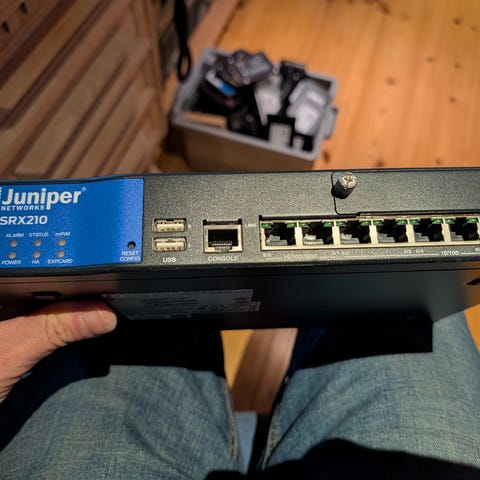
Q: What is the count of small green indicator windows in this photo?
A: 12